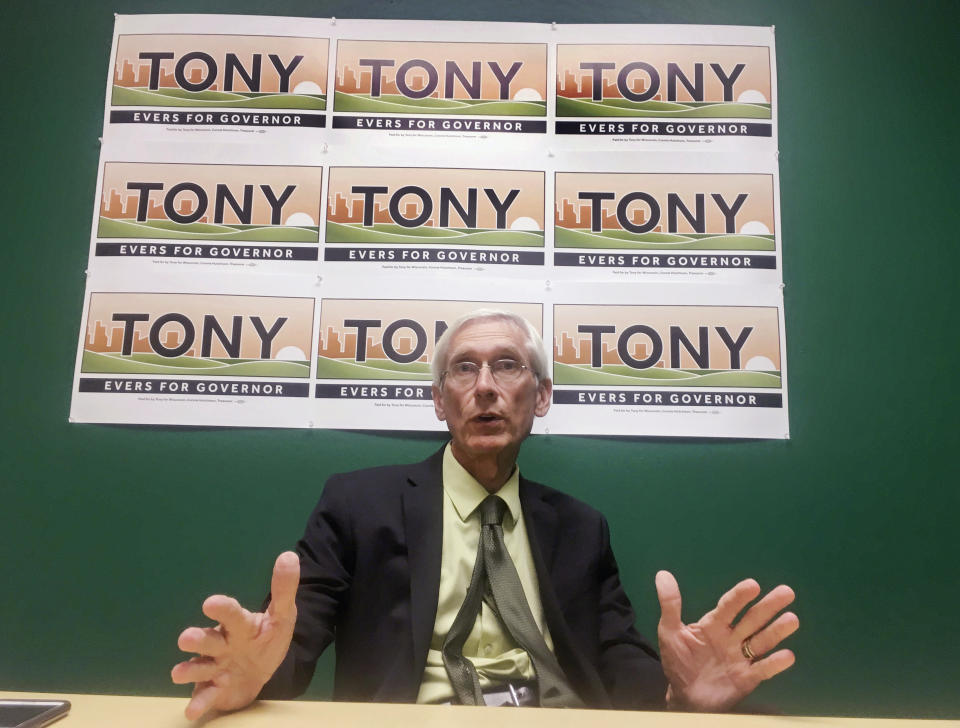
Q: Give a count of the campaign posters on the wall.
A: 9